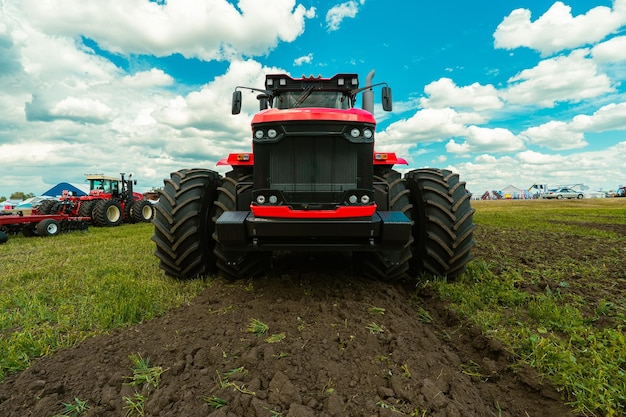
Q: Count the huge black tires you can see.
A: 4